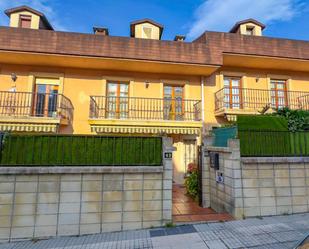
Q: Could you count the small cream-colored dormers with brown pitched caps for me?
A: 3